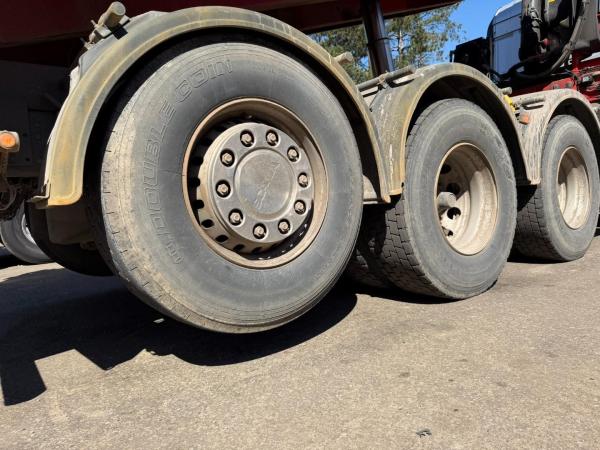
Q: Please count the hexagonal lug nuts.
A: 10